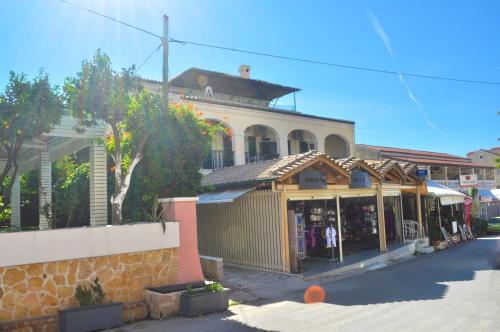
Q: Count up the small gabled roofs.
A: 4